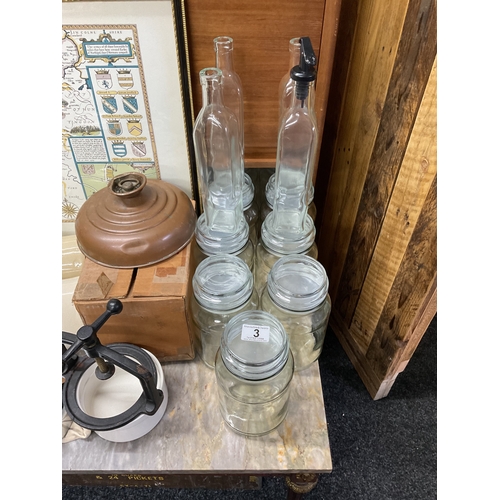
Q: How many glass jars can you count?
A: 7